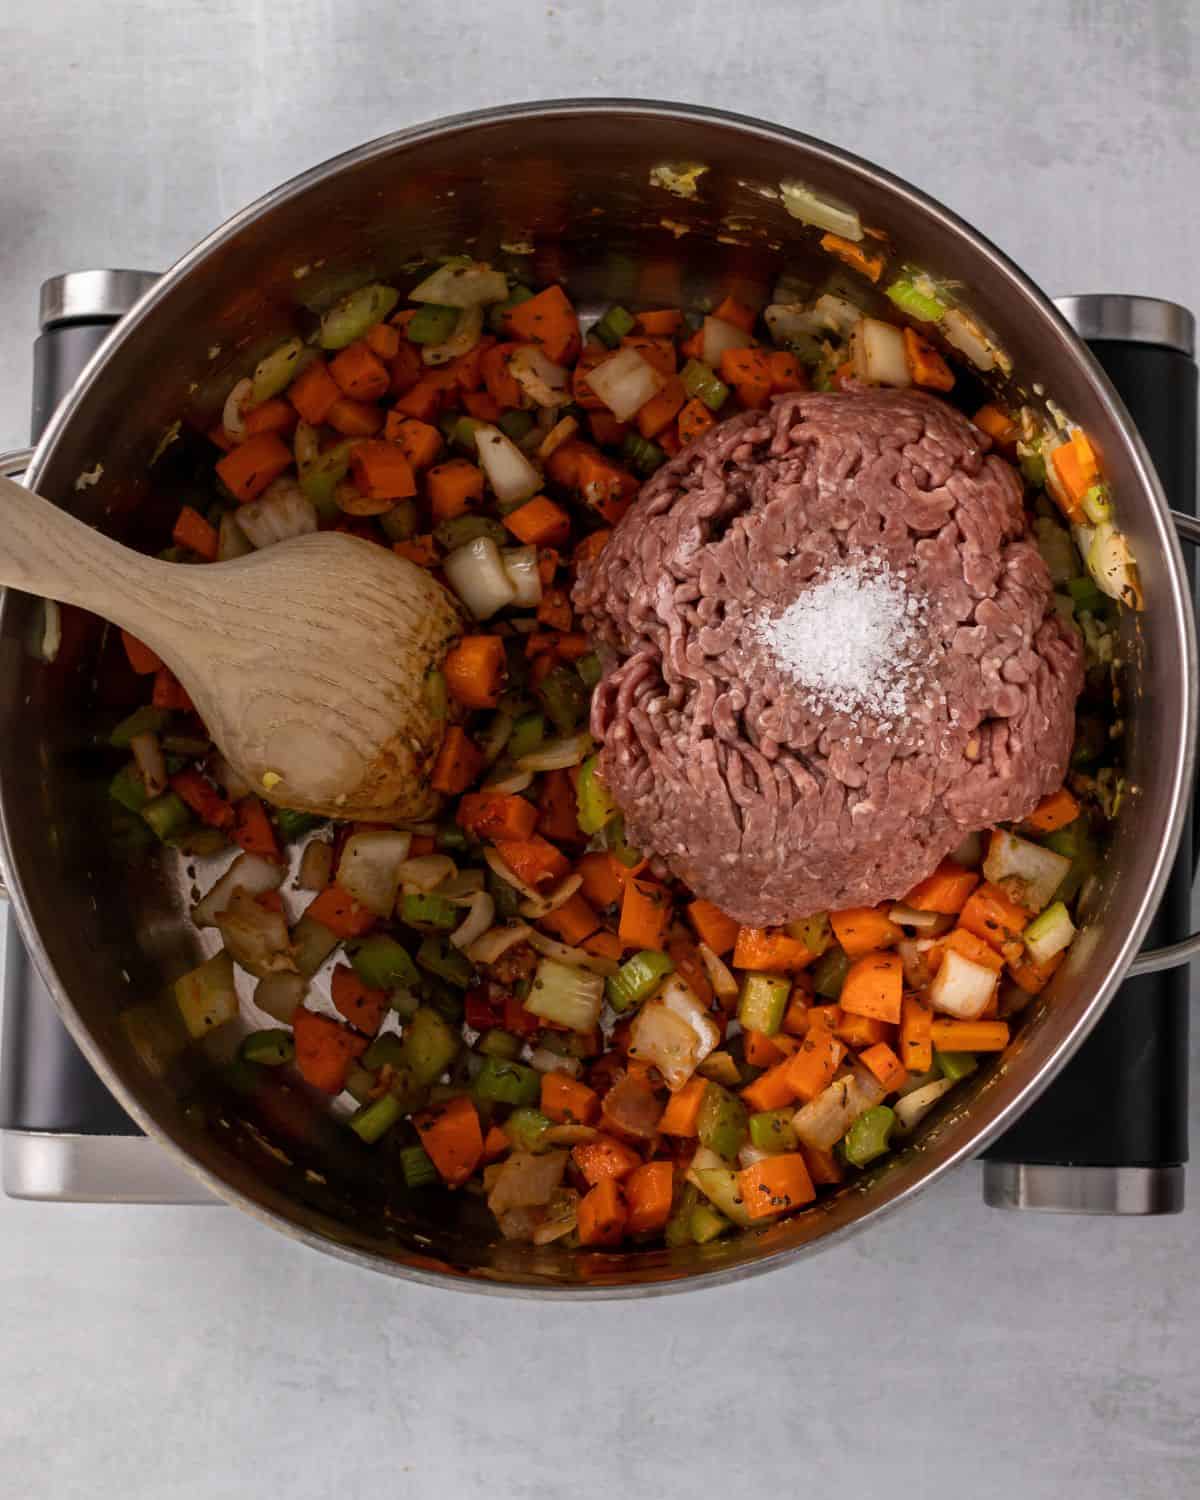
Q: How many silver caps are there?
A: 4